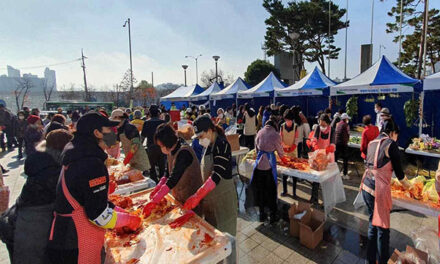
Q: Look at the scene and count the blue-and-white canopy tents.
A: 7